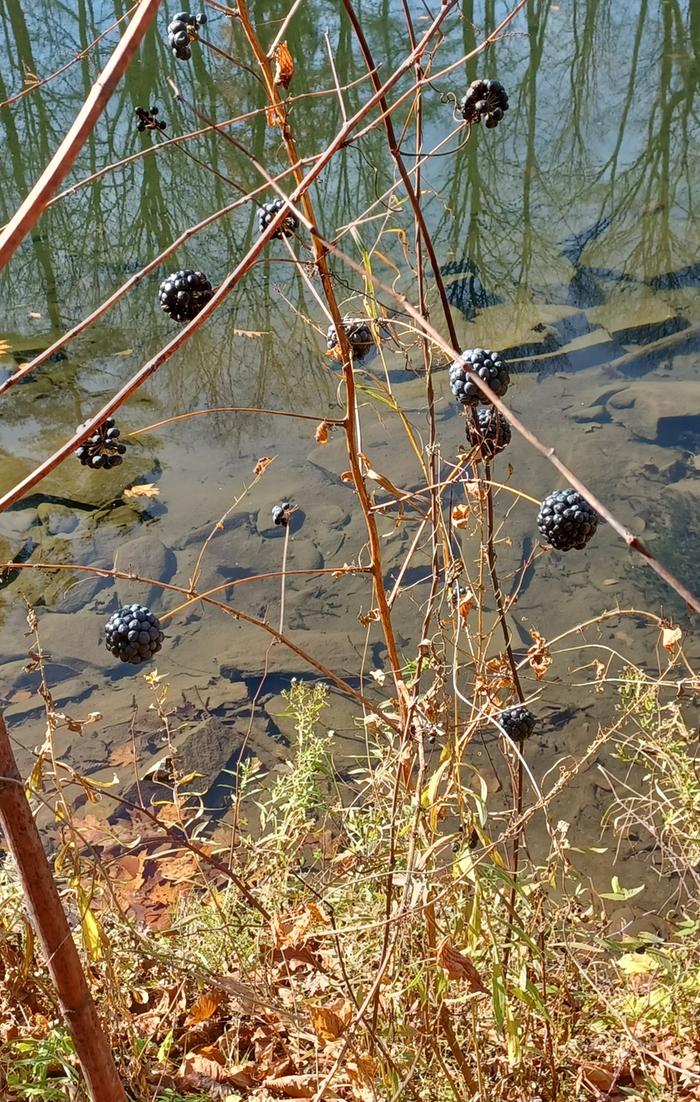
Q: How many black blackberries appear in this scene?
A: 13